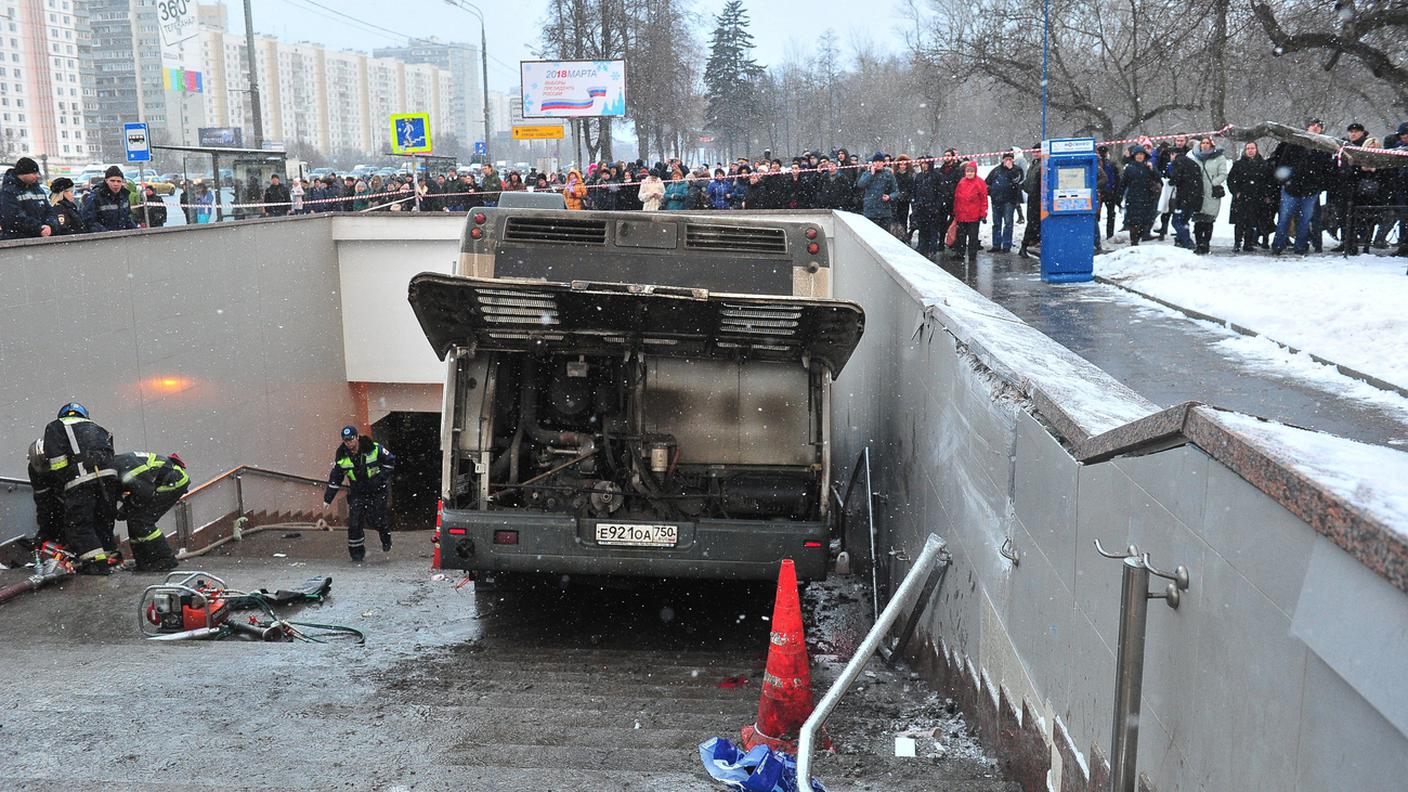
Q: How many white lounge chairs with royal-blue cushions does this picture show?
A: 0